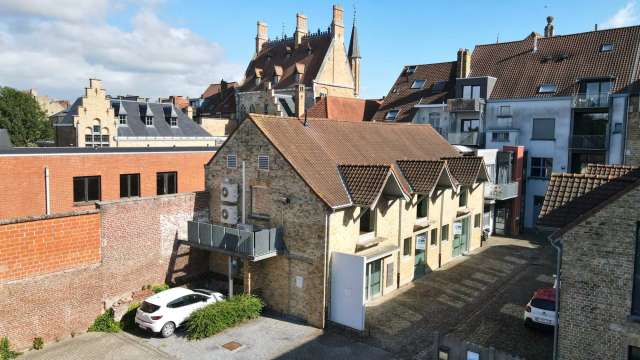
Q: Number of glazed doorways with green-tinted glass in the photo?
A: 3